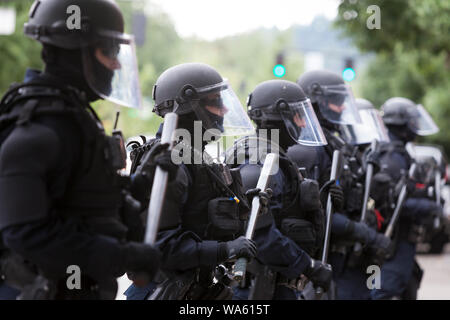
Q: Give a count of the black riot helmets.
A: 6